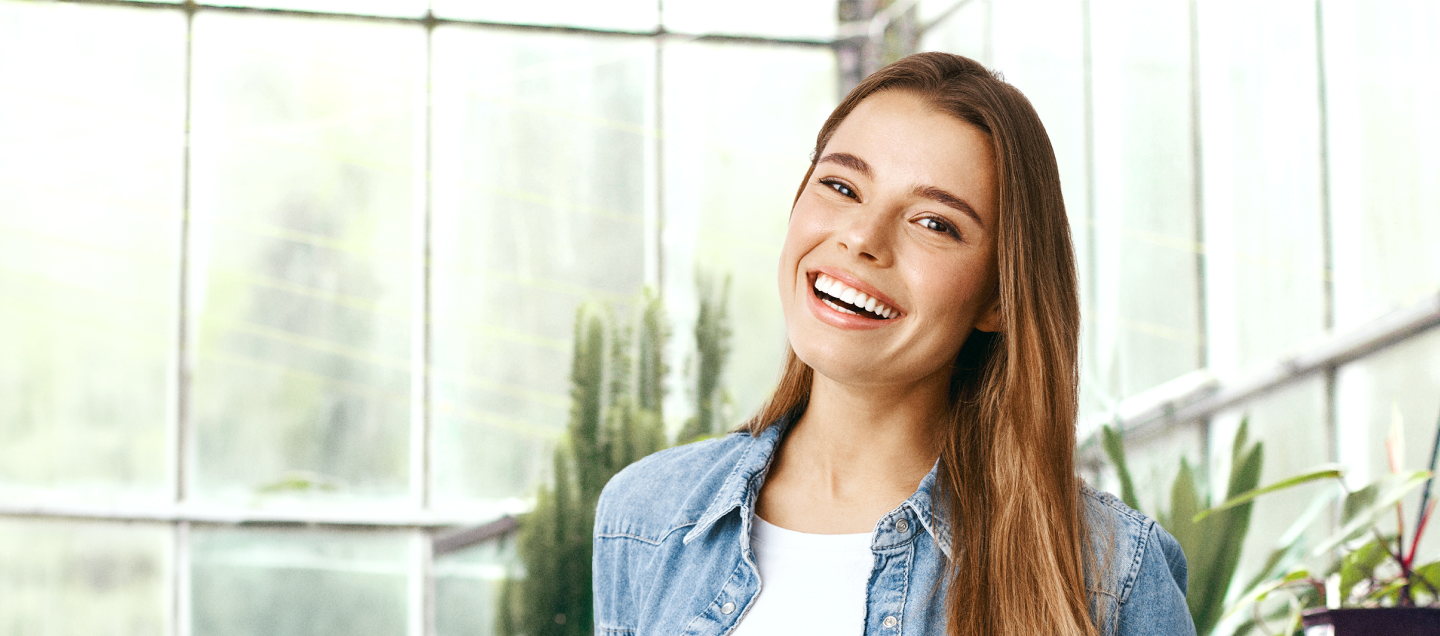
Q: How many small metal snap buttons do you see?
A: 3